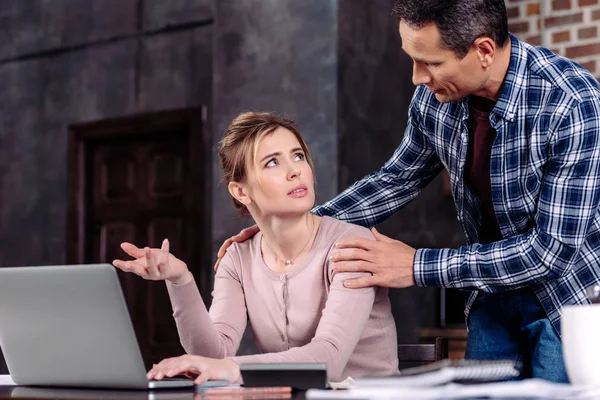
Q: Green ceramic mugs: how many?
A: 0